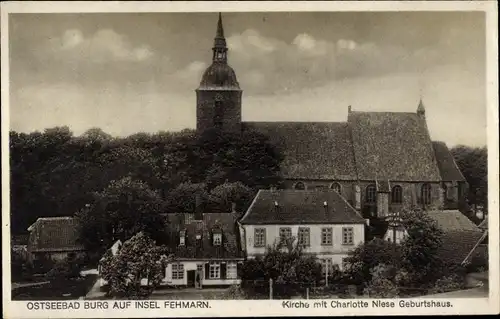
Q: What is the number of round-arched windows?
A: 5